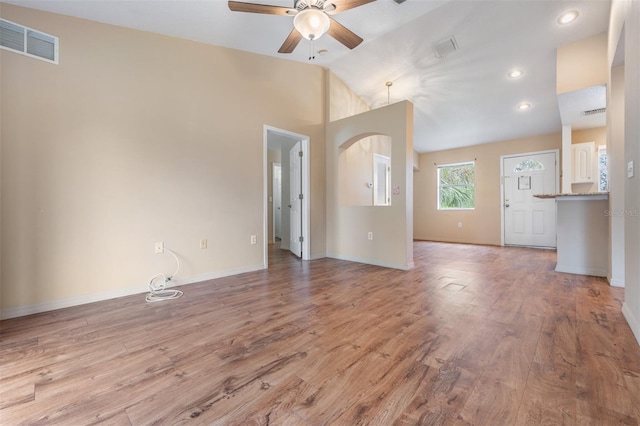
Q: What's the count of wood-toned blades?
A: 4